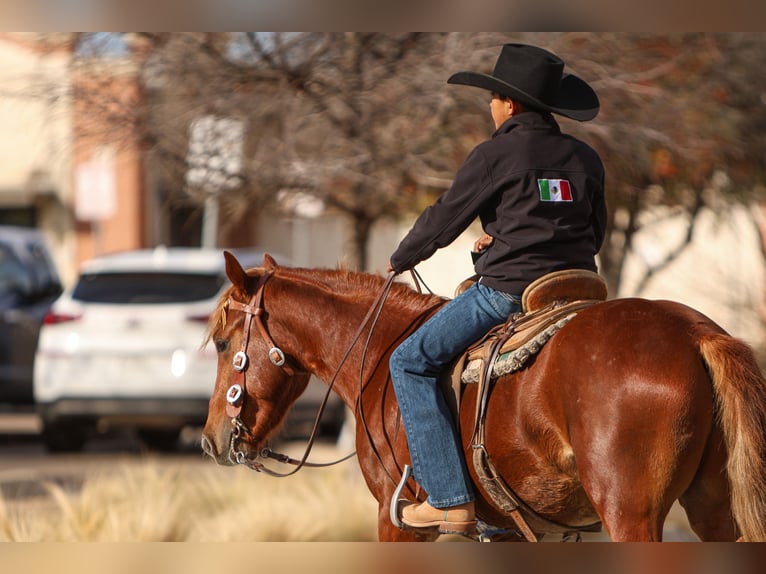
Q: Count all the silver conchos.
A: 3